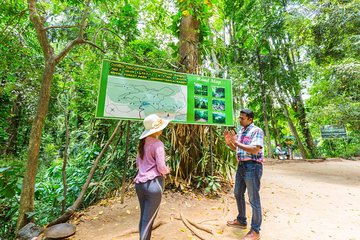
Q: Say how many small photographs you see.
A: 6